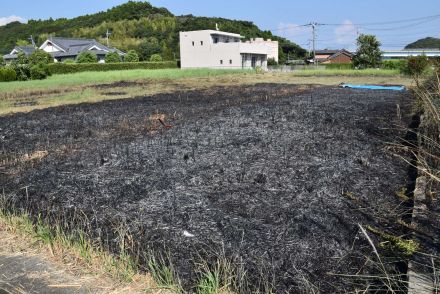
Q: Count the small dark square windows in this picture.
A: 4